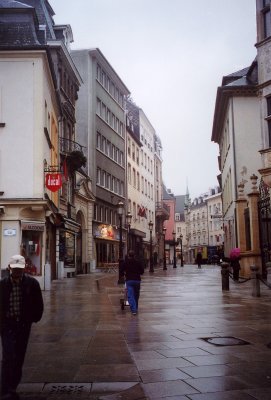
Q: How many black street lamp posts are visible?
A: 6